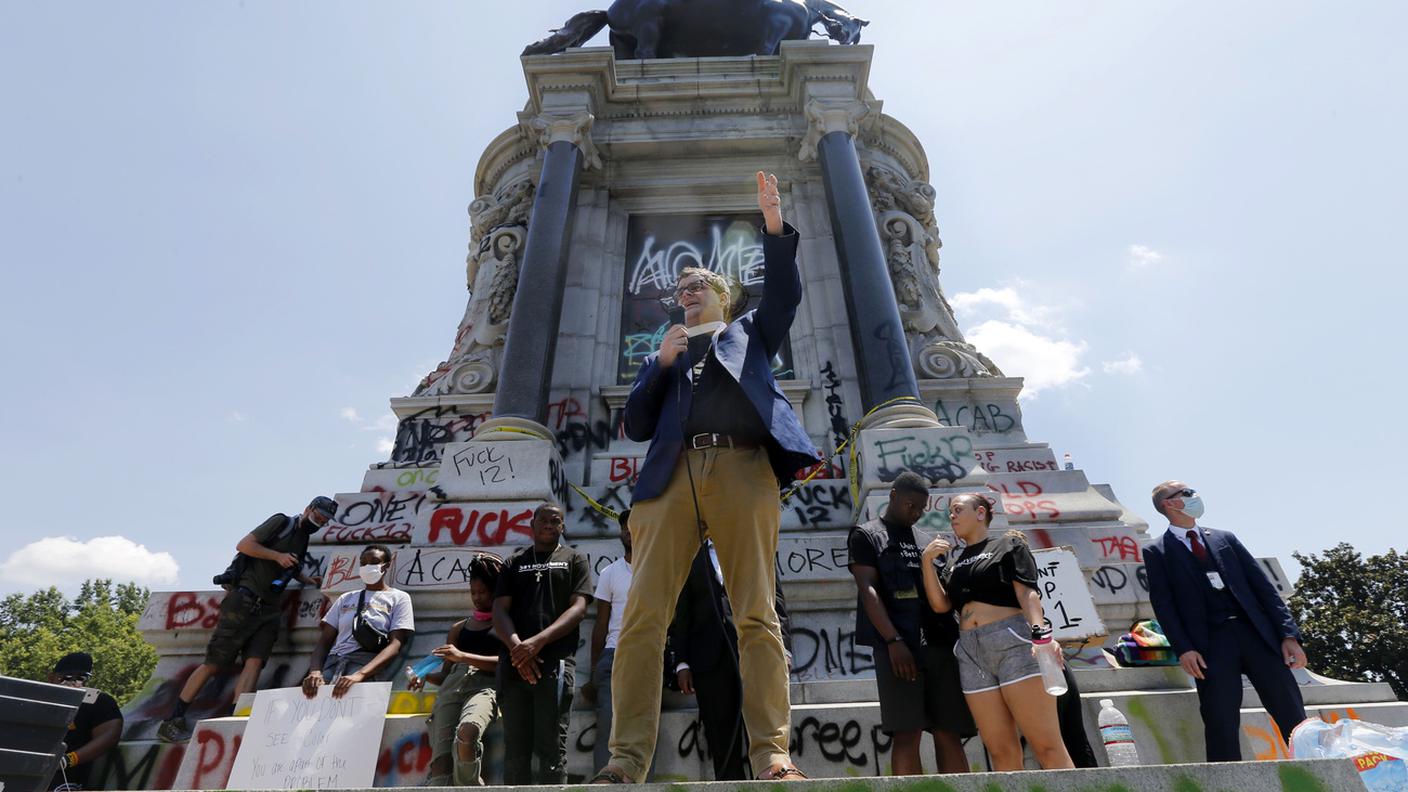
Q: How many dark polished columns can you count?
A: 2